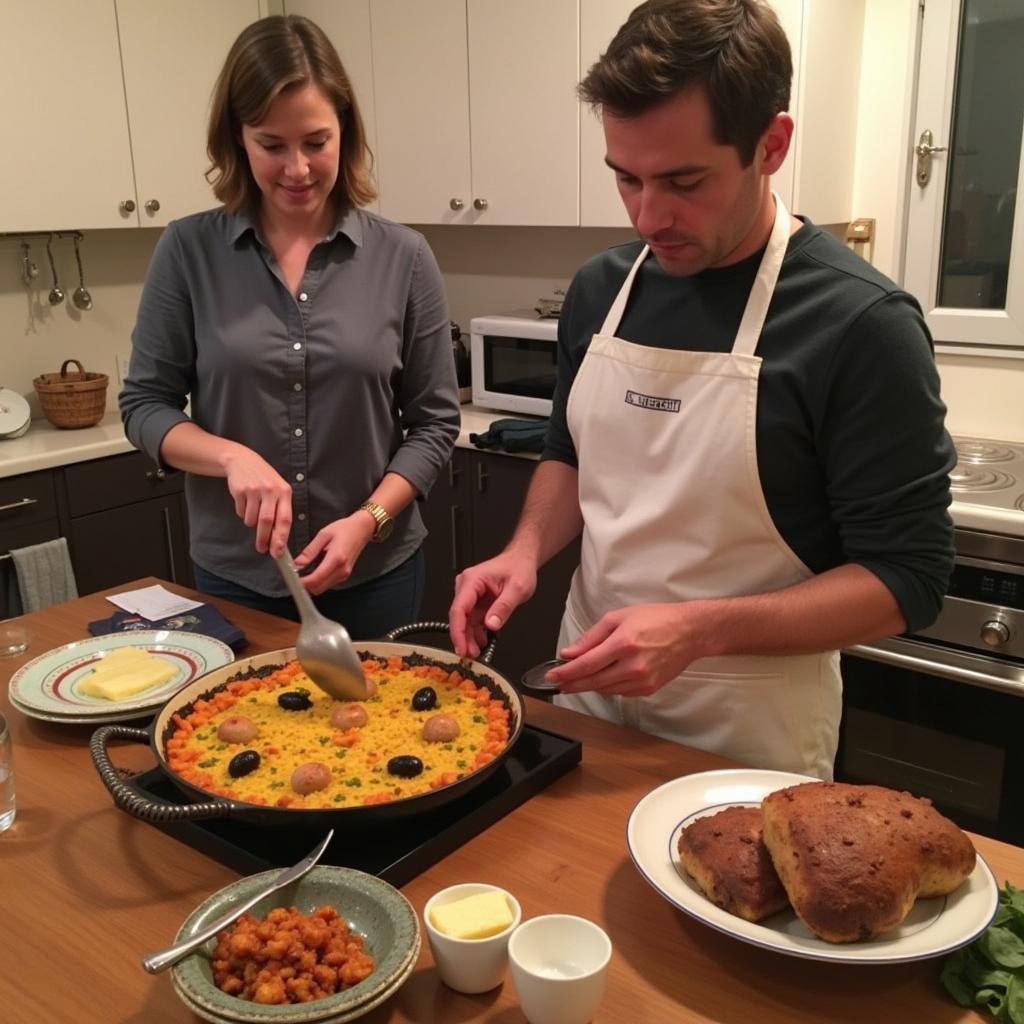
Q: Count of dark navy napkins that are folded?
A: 1